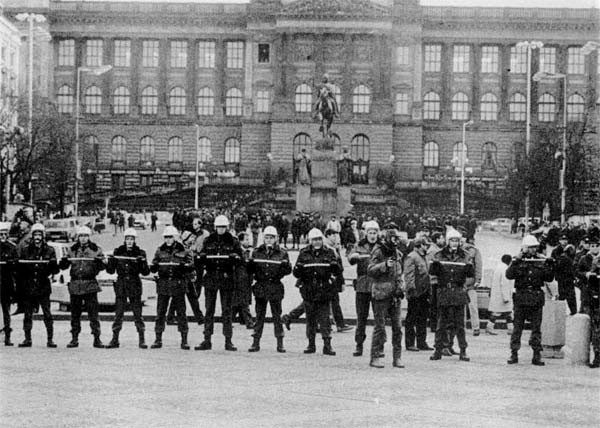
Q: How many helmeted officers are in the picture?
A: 11